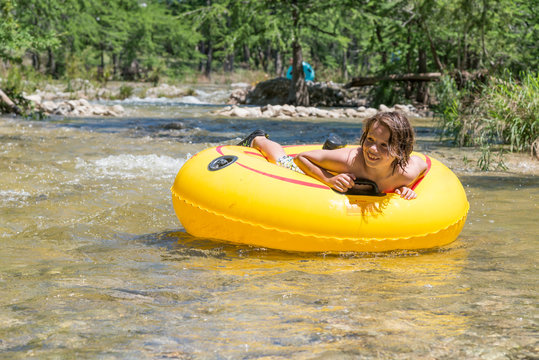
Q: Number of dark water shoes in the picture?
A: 1